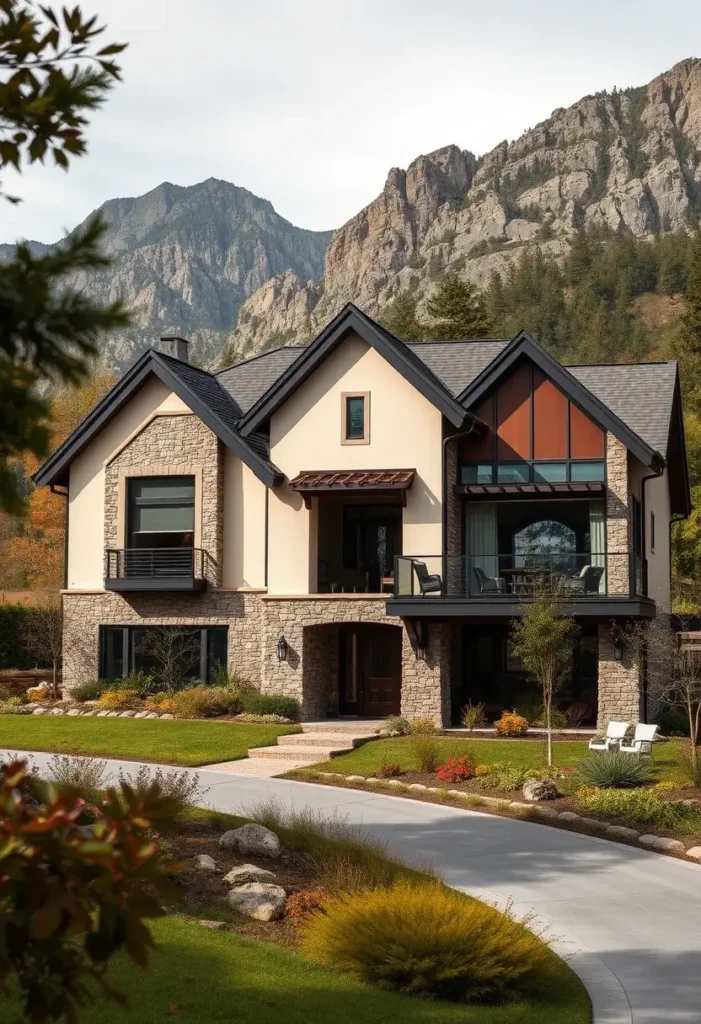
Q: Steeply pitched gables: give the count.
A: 3